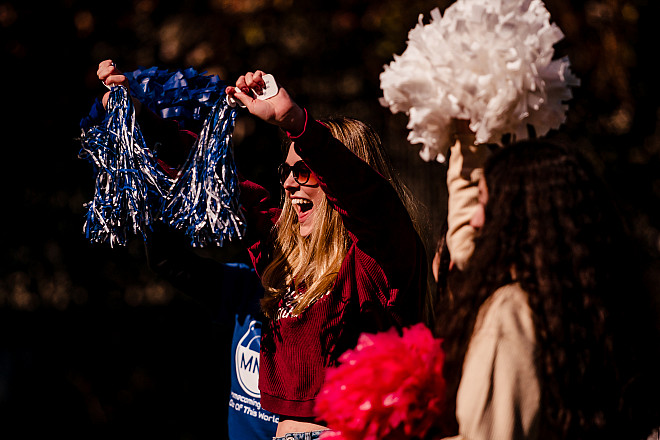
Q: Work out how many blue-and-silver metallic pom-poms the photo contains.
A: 2